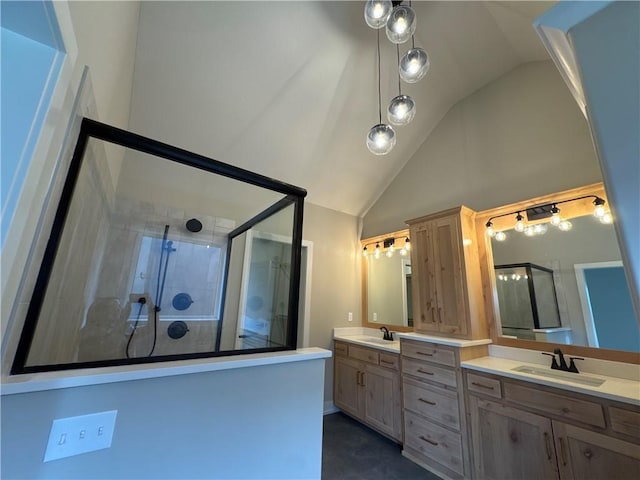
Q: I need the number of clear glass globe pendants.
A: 5